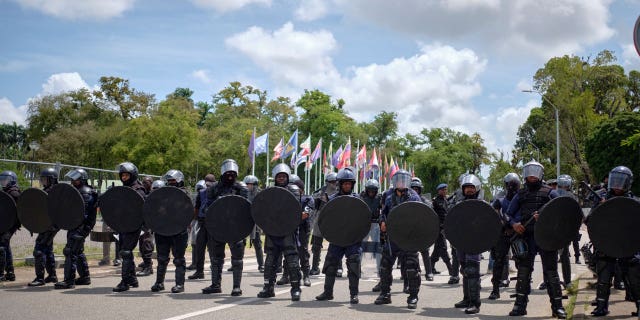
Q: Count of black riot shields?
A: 12